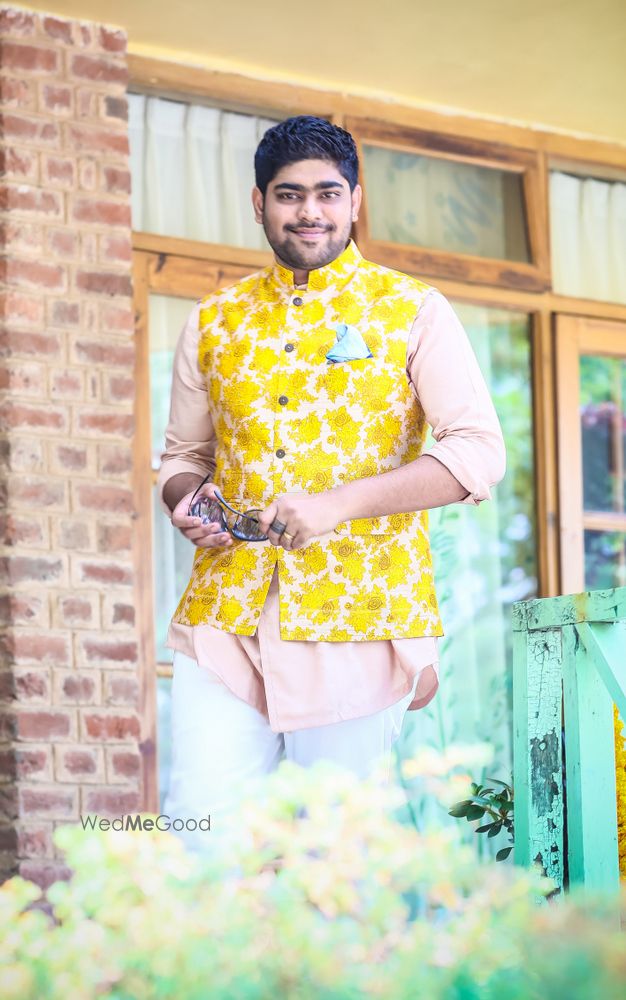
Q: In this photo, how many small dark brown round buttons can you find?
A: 4